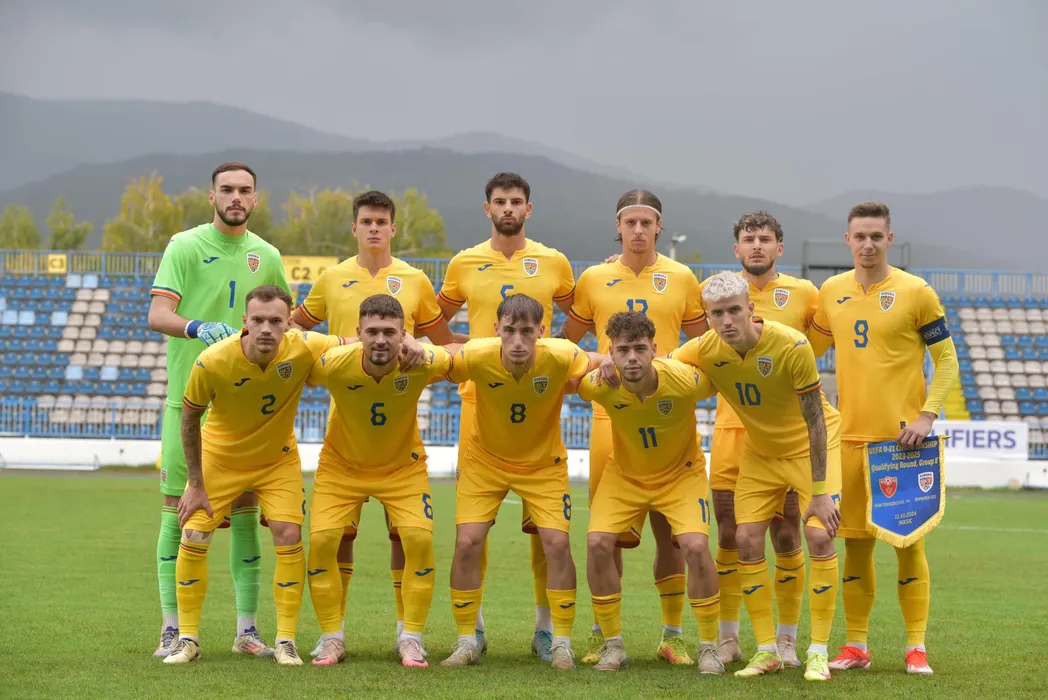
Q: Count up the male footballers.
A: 11